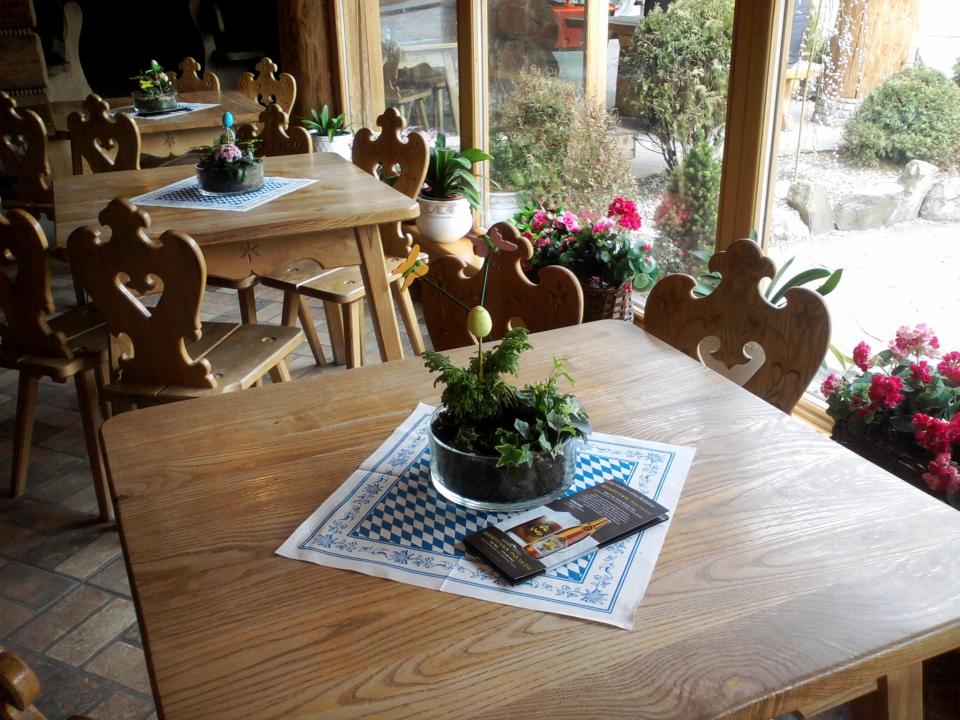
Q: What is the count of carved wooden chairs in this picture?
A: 11